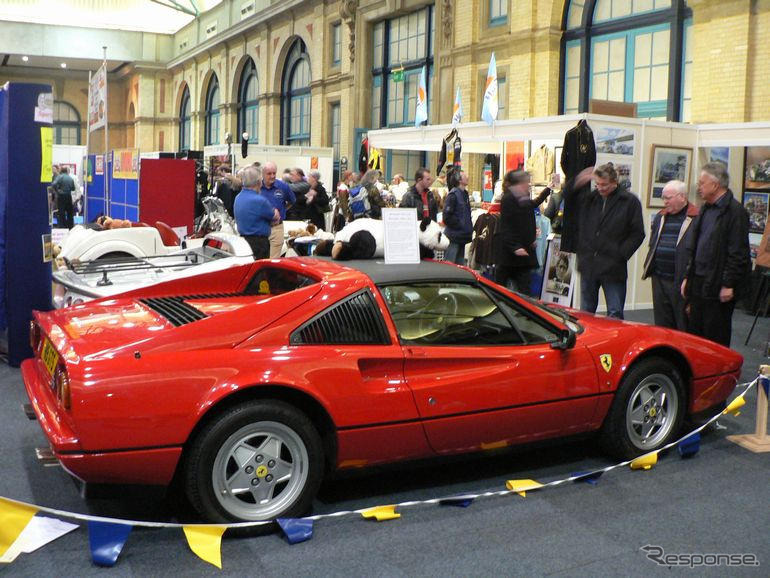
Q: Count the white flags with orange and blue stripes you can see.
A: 3